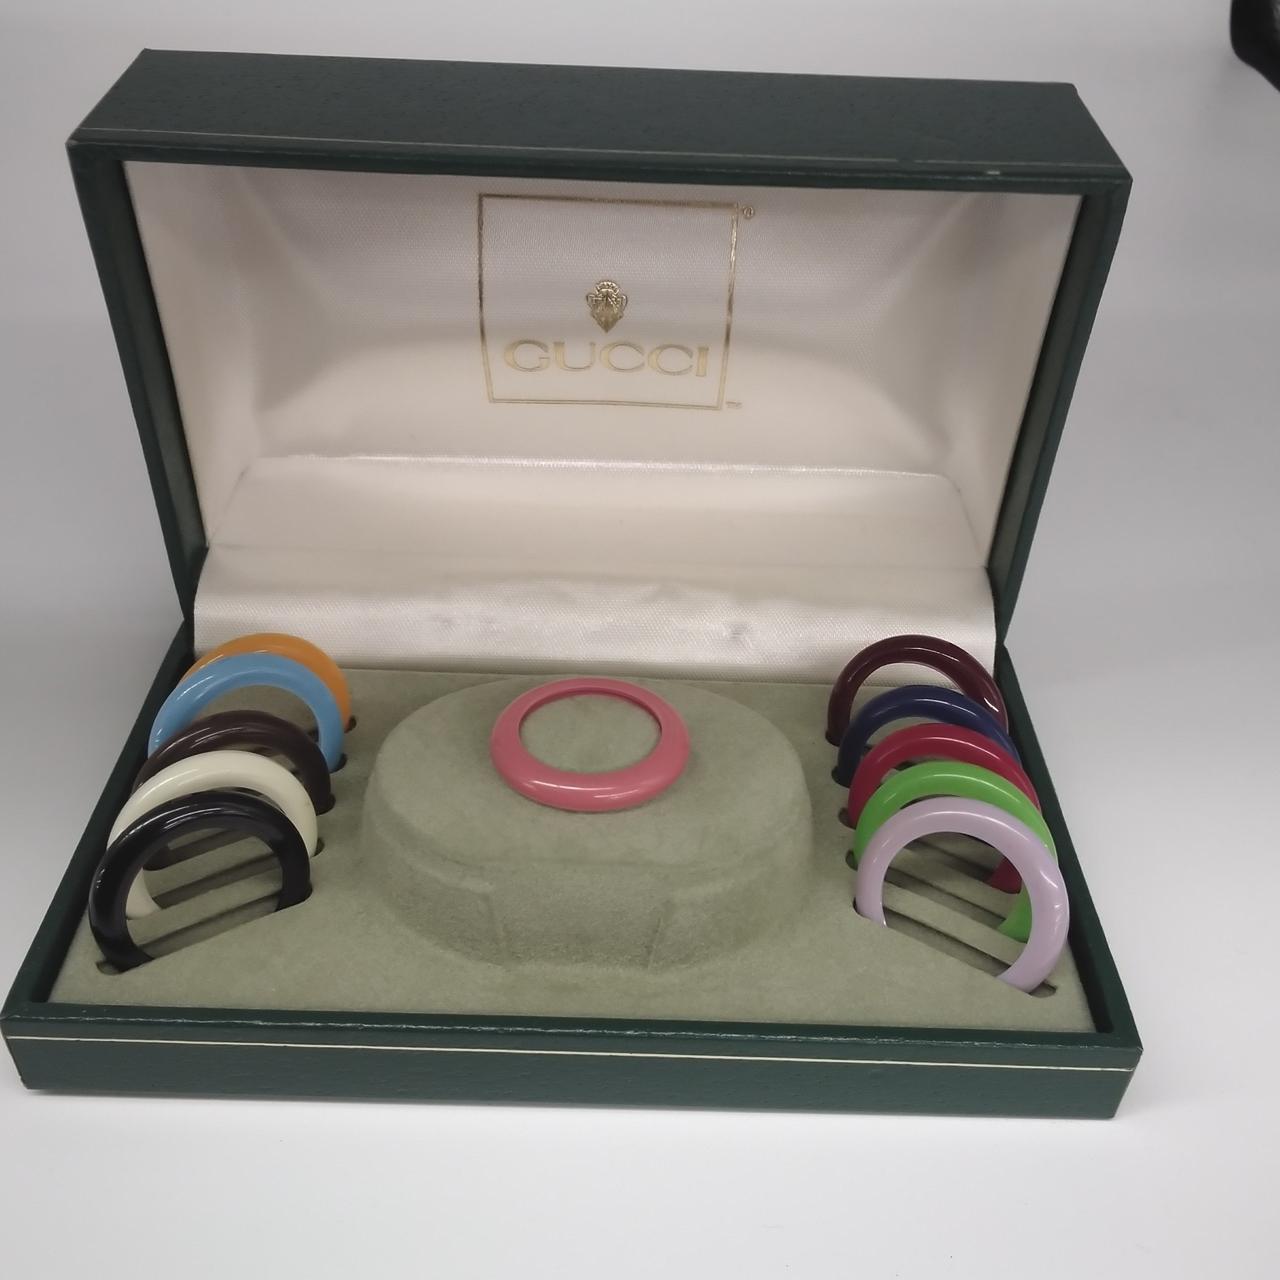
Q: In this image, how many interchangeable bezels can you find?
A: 11